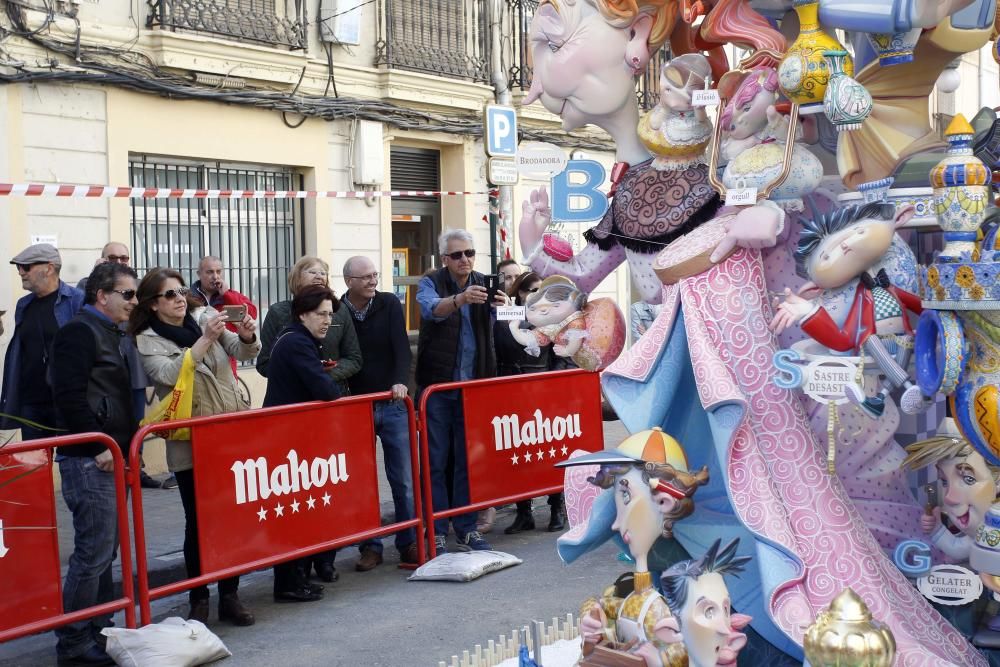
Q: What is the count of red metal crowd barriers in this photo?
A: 3